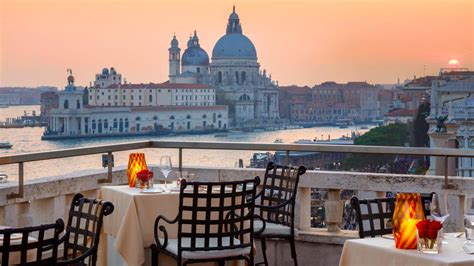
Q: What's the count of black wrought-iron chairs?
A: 5